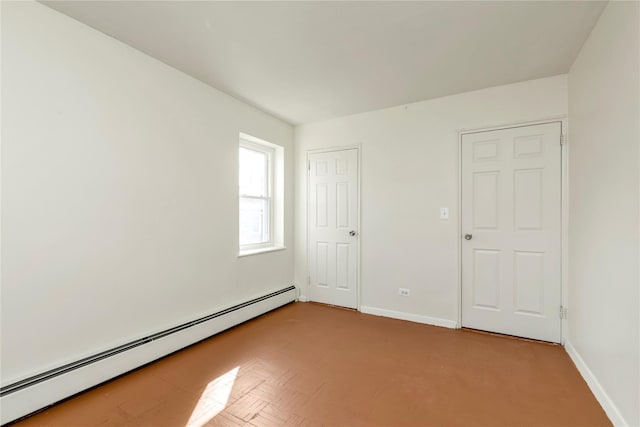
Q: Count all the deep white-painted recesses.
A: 1